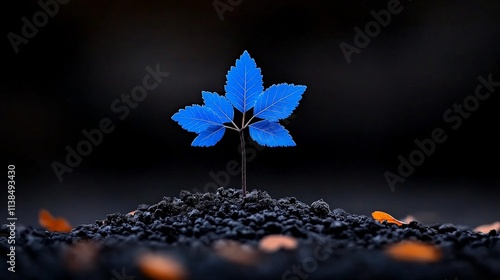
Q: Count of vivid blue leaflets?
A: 6